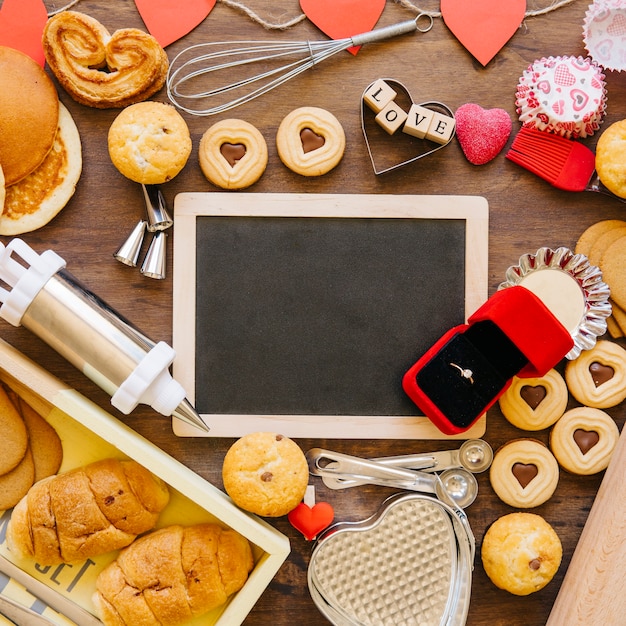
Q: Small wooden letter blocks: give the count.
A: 4